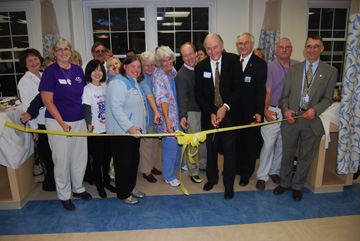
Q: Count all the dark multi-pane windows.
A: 4